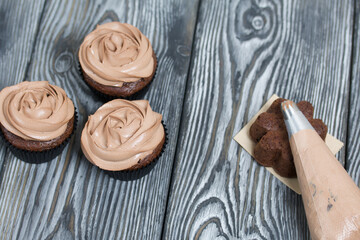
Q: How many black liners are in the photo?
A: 3